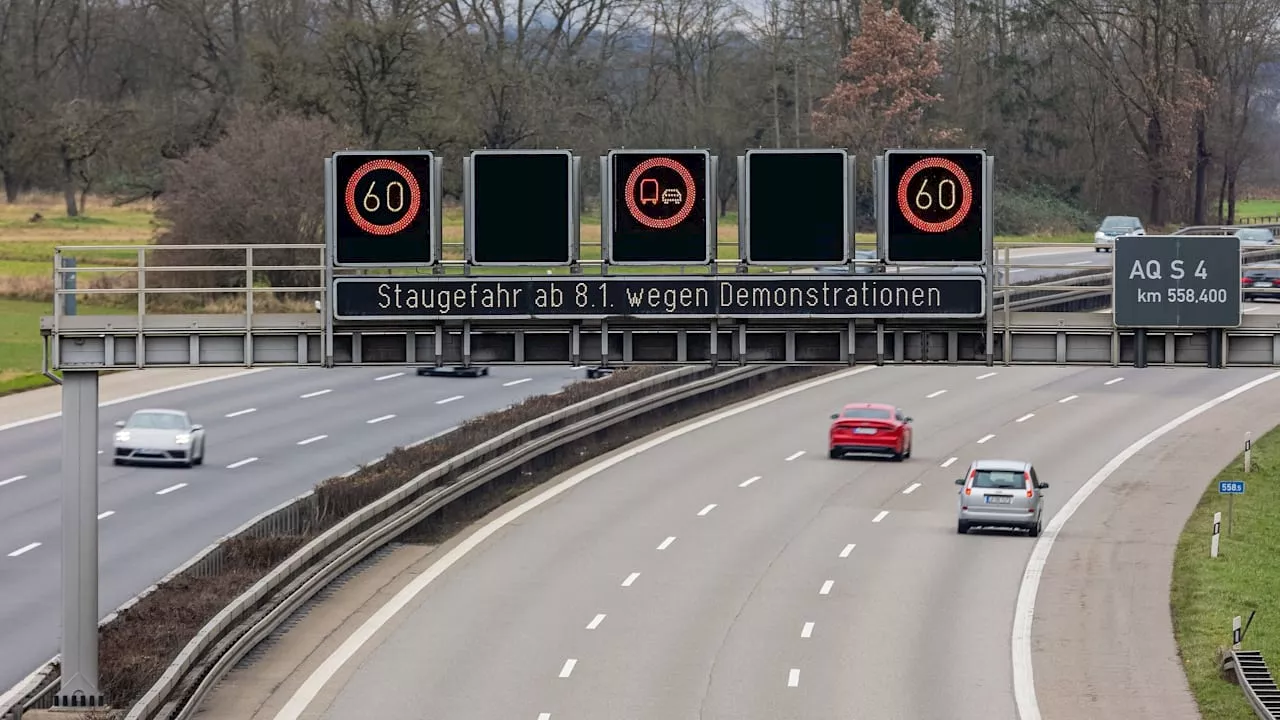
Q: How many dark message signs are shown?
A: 2